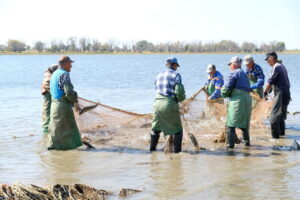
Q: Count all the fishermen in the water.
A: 7